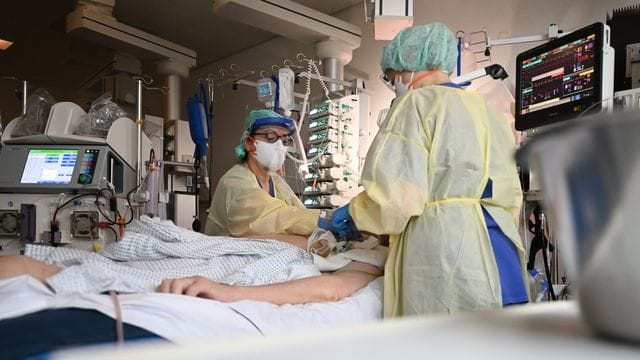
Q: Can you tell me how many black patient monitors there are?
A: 1